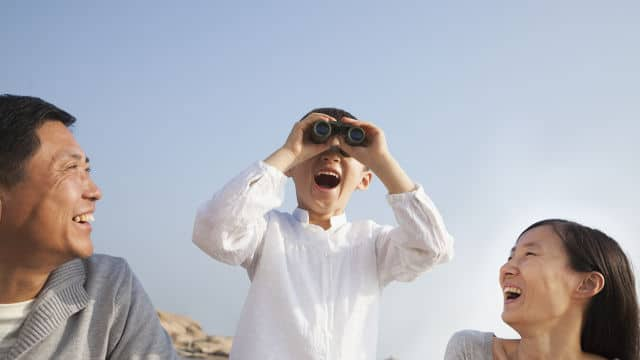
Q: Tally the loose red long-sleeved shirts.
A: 0